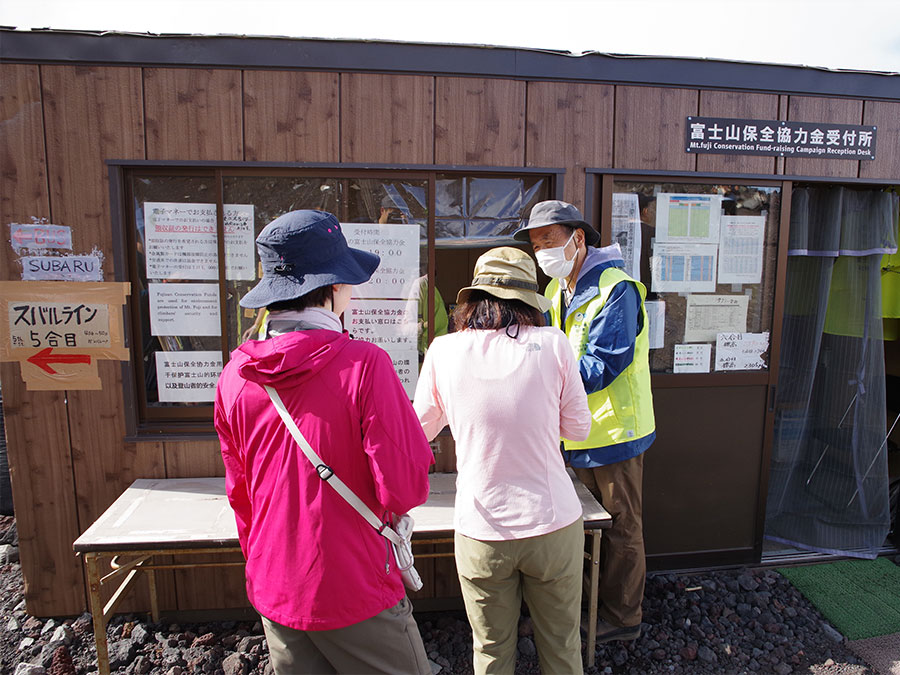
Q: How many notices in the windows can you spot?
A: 14